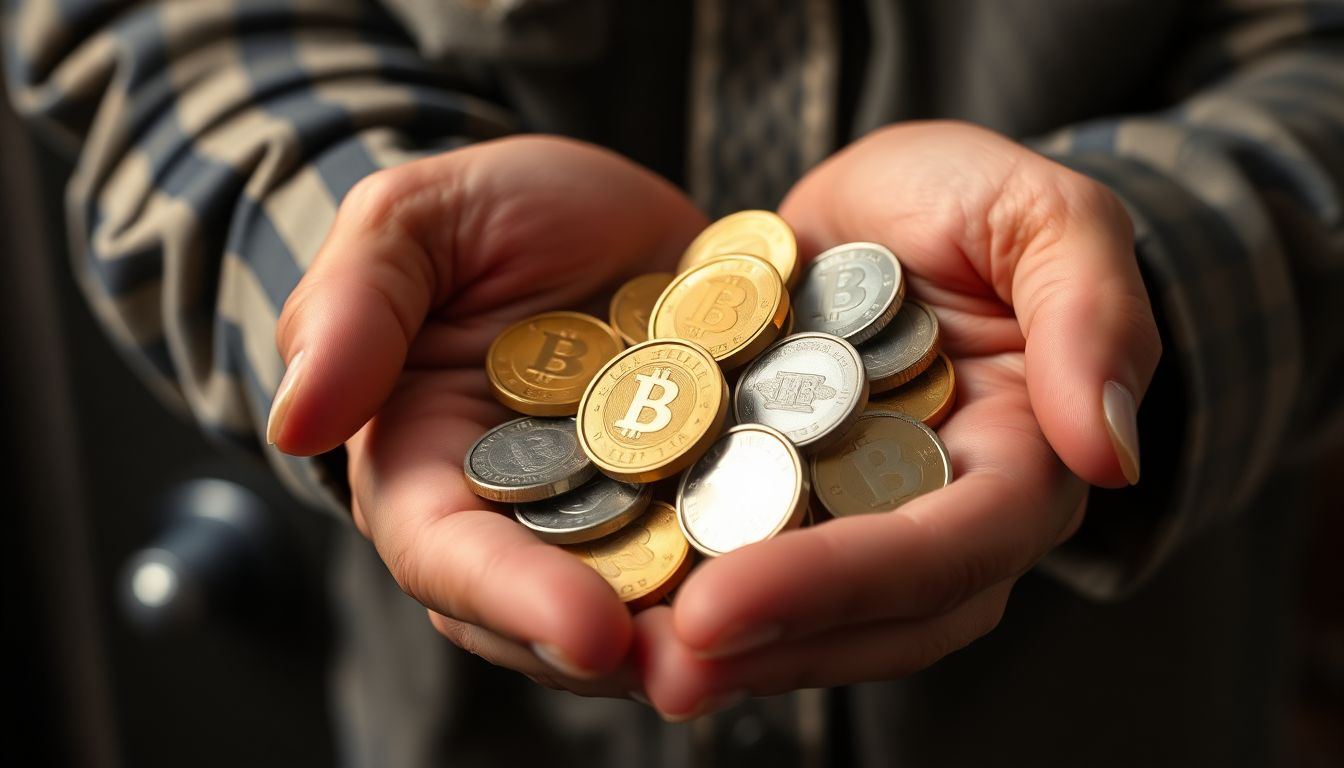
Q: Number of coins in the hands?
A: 14